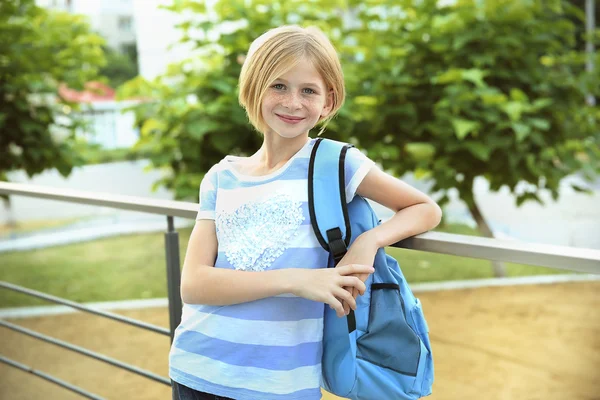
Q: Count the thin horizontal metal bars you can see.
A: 3